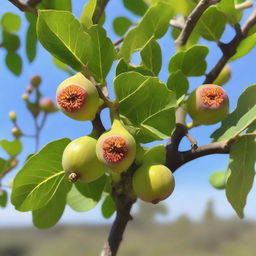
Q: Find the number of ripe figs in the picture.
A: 3